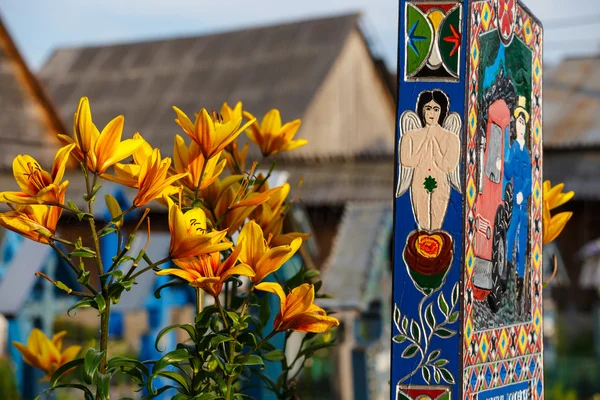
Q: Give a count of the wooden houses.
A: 3